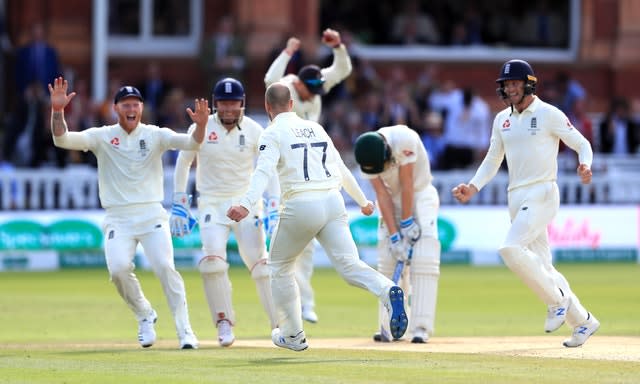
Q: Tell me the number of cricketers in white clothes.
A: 6